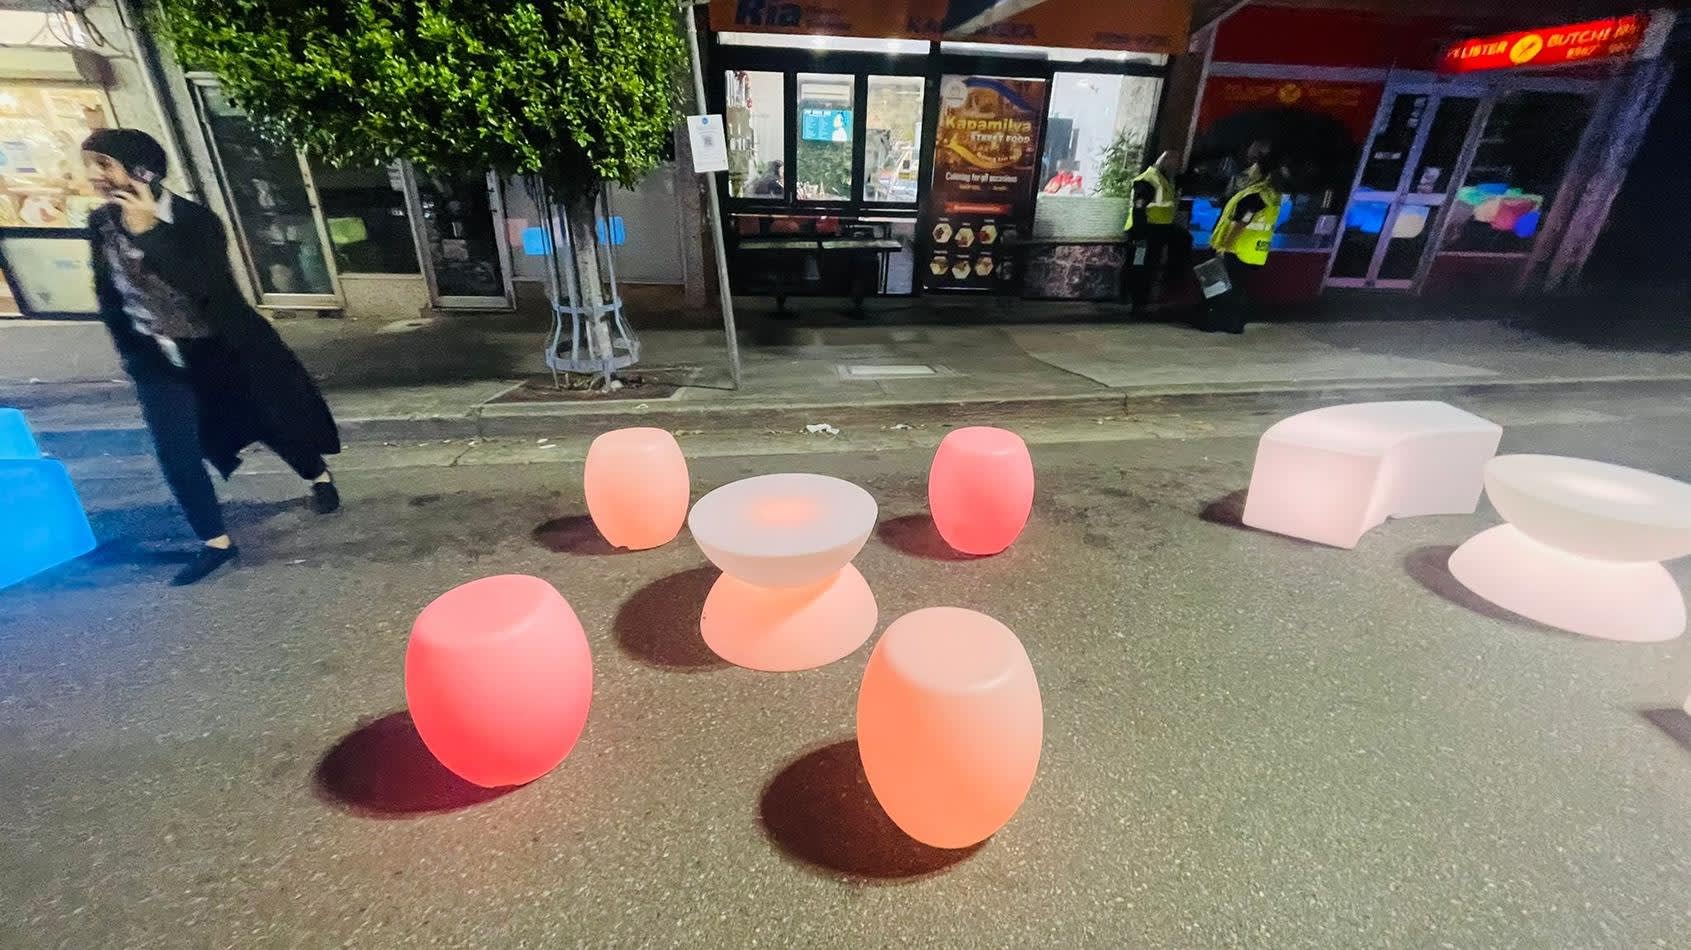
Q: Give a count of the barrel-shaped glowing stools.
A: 4